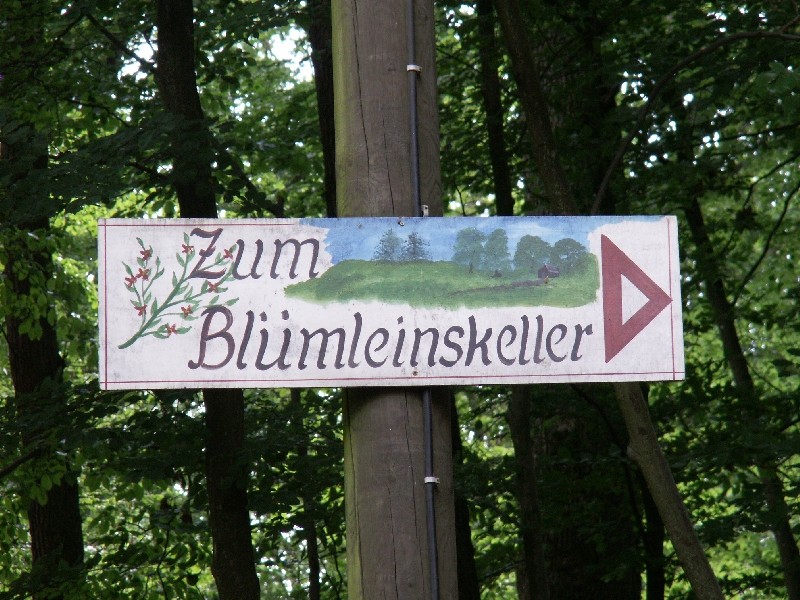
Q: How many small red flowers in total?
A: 9